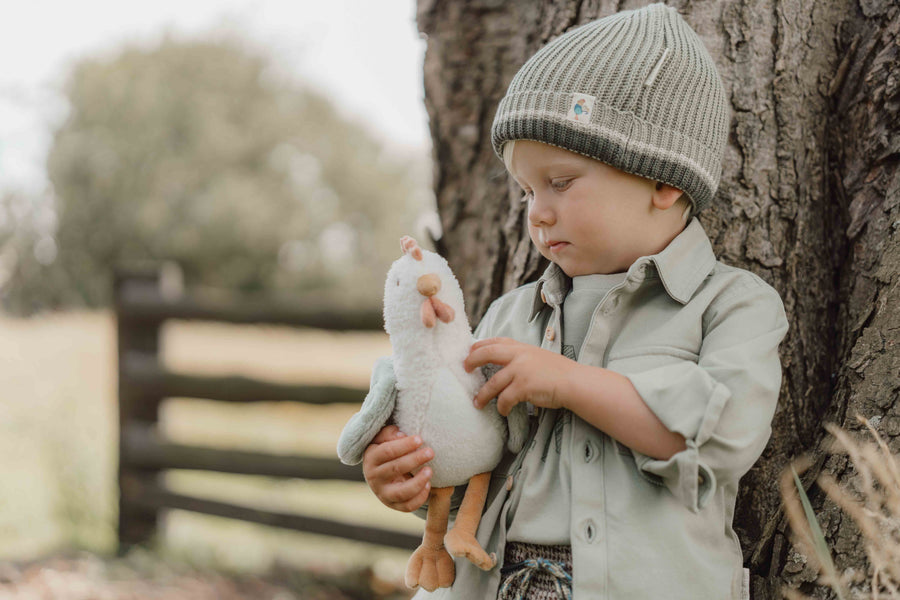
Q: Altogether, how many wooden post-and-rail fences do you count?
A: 1